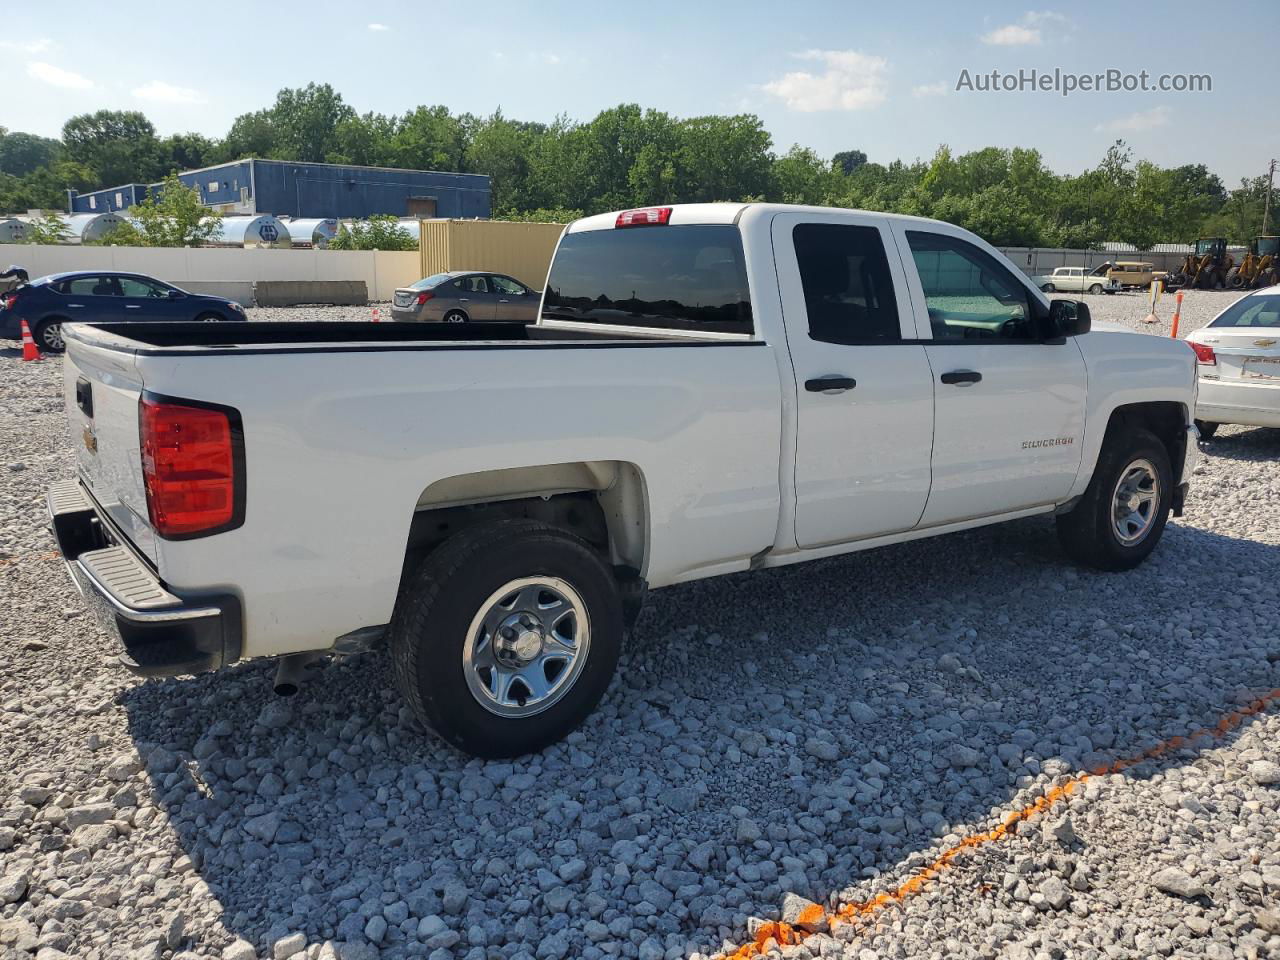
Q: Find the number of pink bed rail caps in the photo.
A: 0